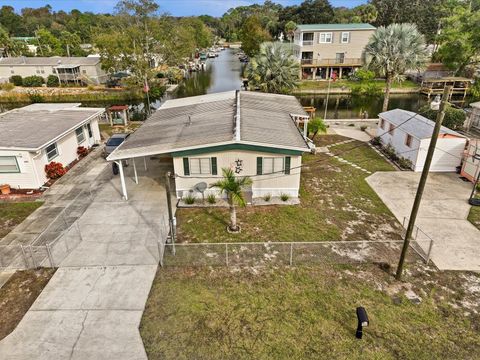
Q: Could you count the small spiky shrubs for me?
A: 4